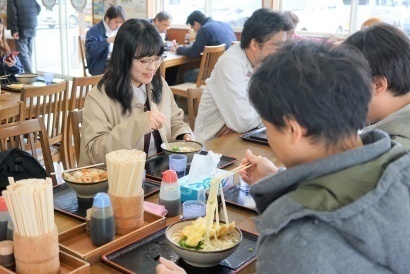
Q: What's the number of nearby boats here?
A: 0